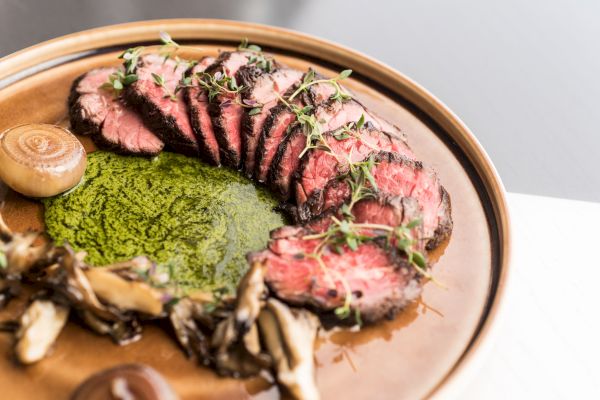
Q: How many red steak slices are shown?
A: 11